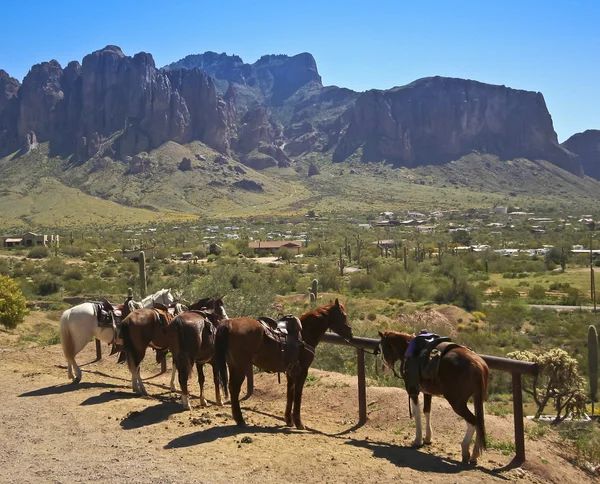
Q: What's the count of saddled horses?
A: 5